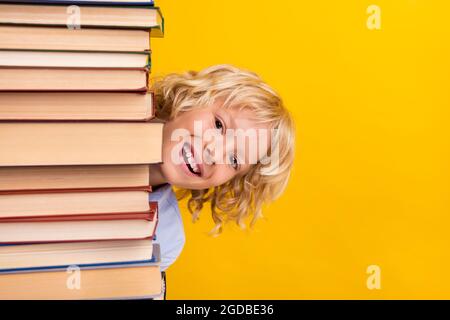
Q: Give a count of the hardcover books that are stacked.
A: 12